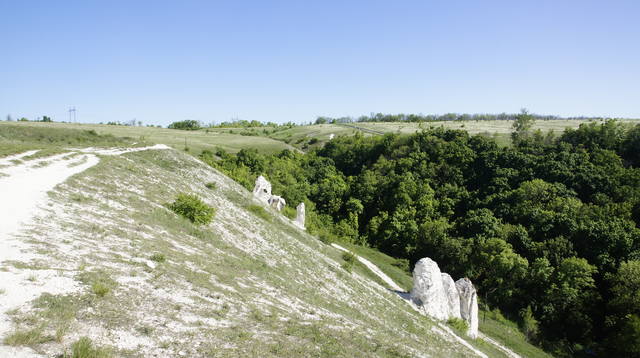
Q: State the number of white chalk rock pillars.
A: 6